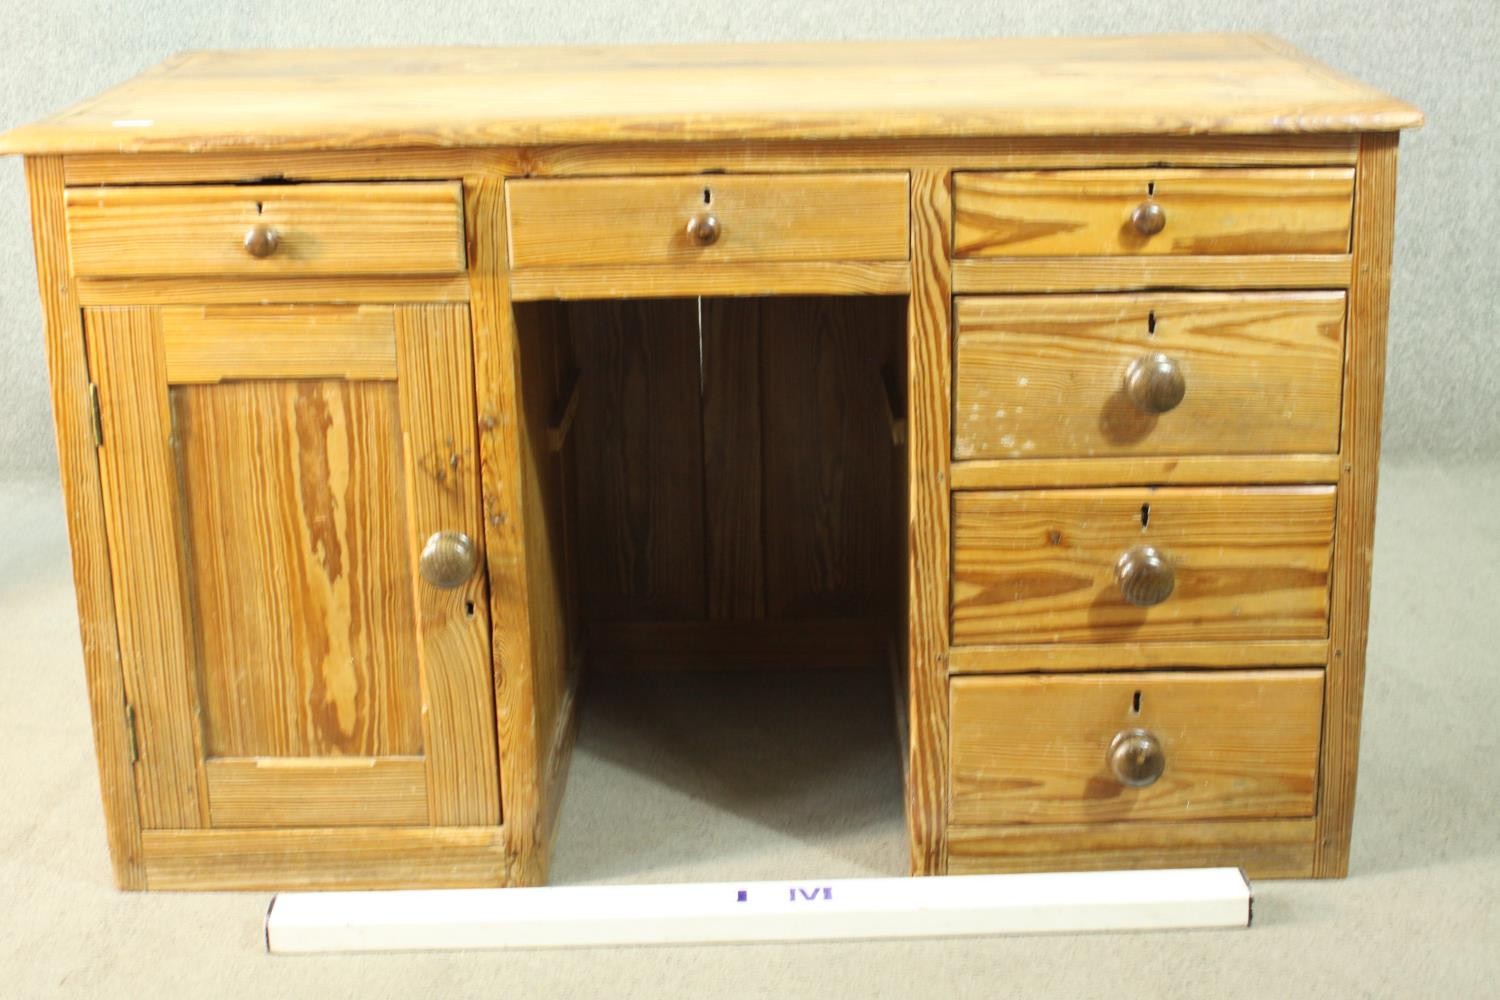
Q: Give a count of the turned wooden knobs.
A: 7